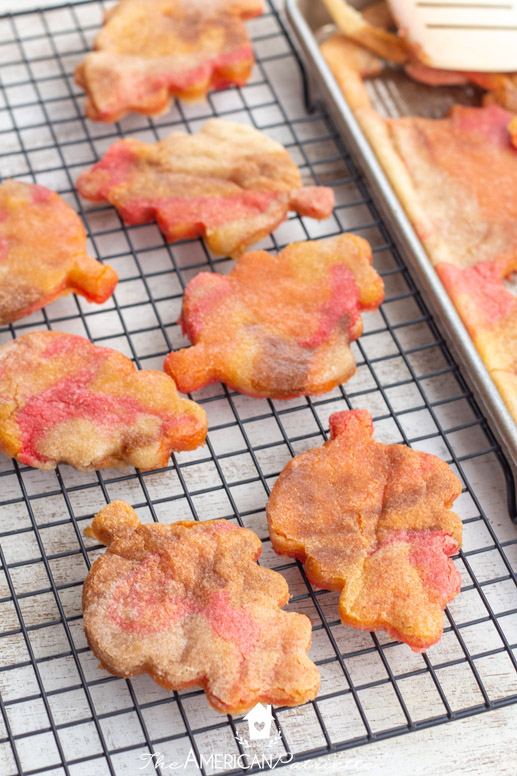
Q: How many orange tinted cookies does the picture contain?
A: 7